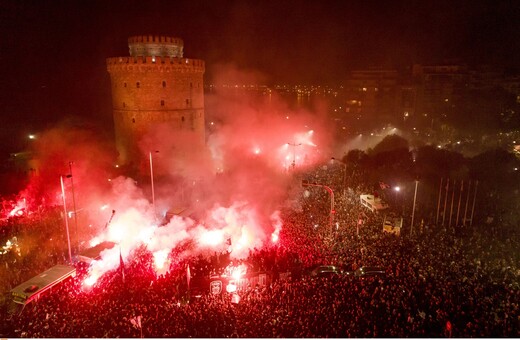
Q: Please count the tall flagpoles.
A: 6